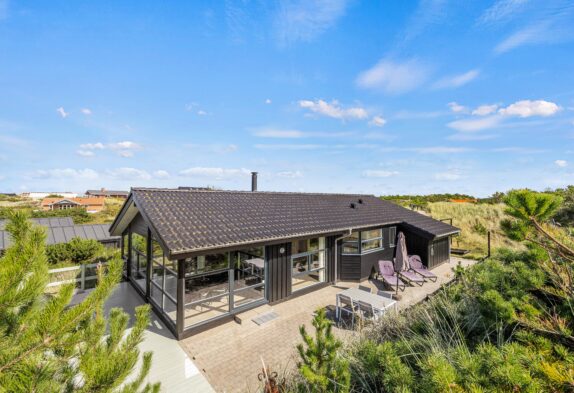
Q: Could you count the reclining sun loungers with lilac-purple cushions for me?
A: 3